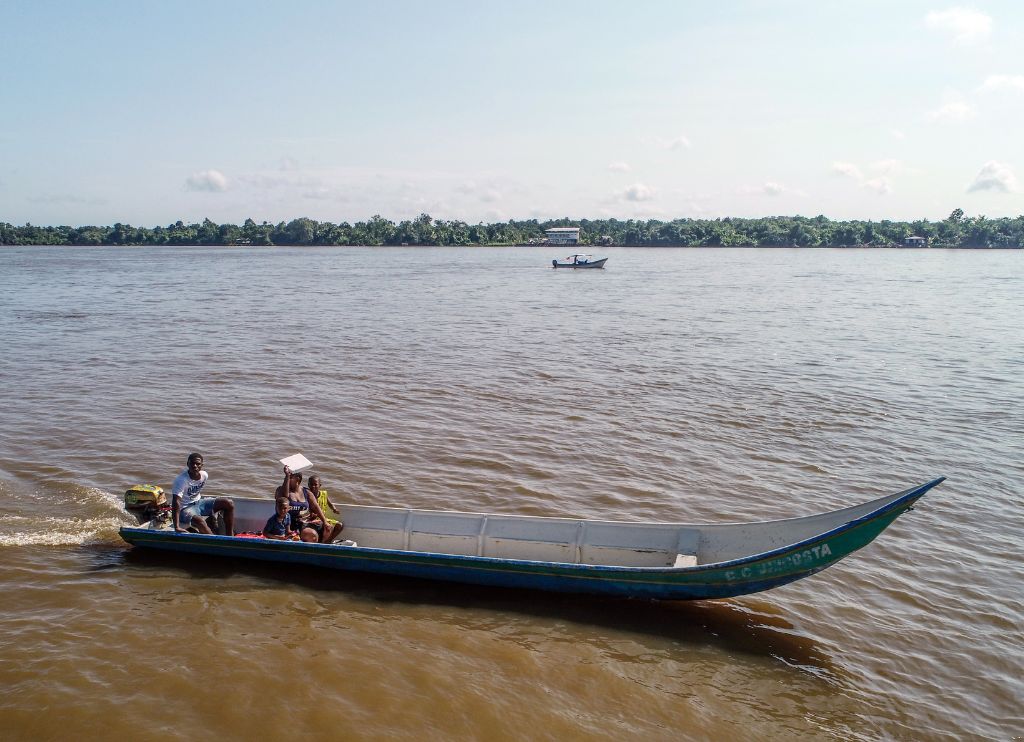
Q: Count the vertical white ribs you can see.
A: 3